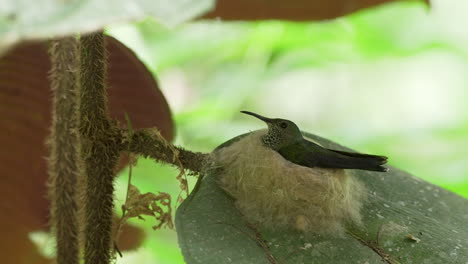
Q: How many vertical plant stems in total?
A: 2